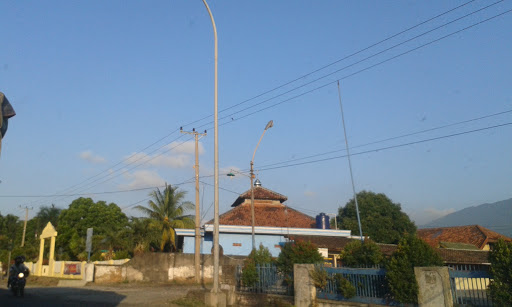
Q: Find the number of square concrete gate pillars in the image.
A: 2